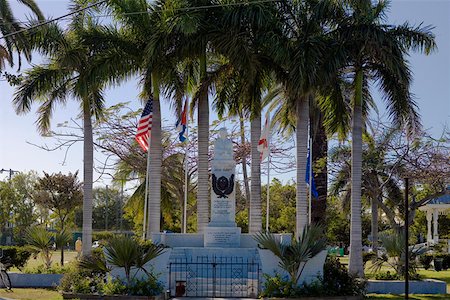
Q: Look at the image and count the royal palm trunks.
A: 6